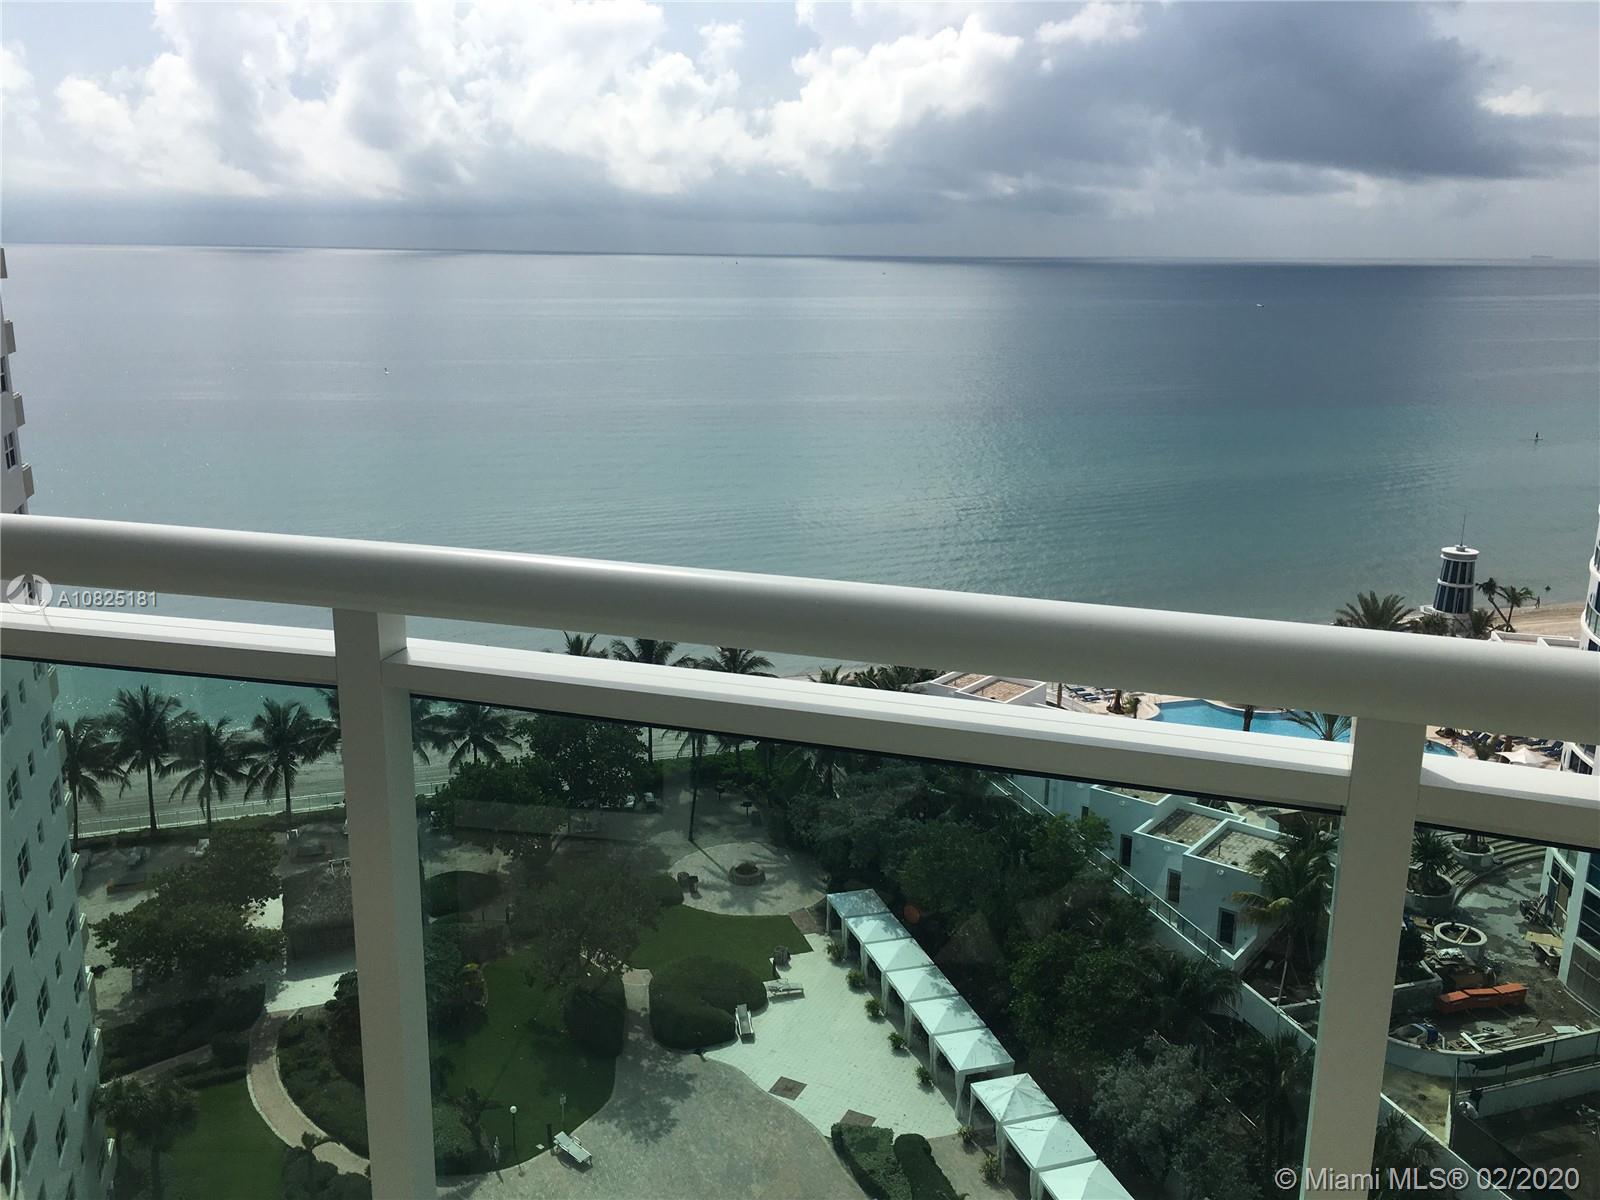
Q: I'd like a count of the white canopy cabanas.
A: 9